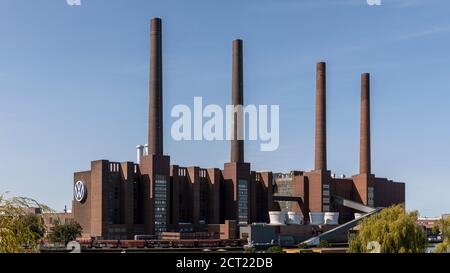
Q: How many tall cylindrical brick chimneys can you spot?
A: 4